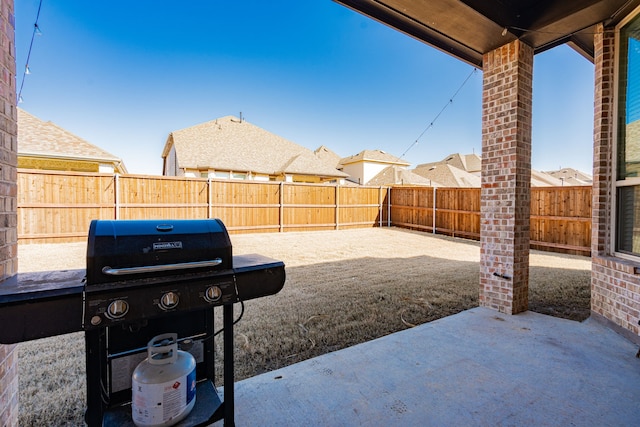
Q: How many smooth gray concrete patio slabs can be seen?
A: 1